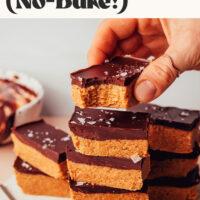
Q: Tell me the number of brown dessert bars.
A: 9